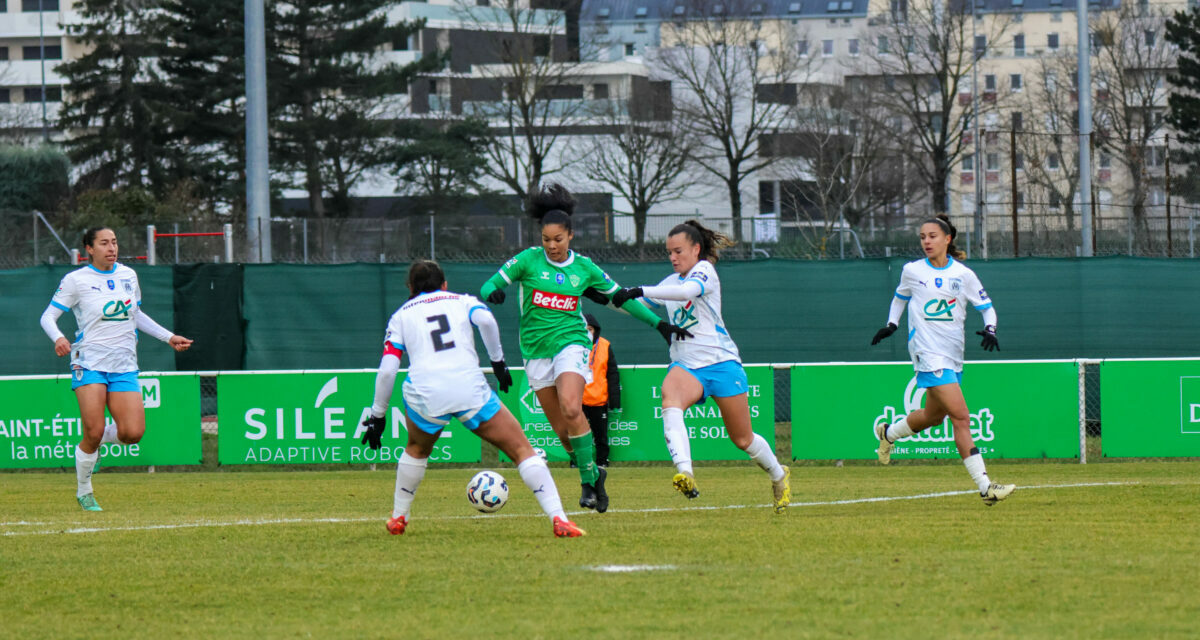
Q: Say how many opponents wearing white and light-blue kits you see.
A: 4